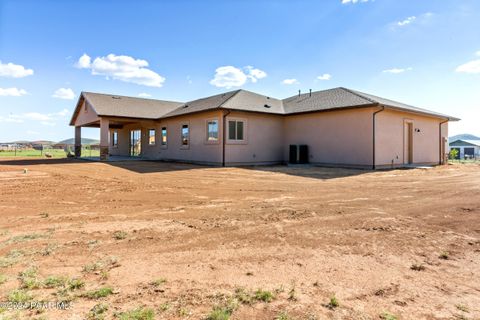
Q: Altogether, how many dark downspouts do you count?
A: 3